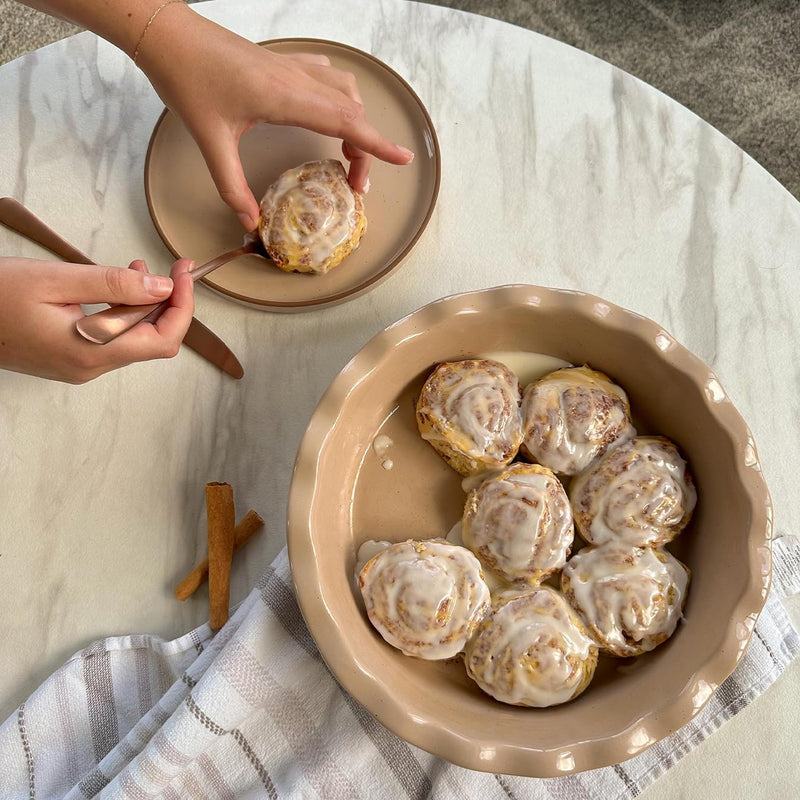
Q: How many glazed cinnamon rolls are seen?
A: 8